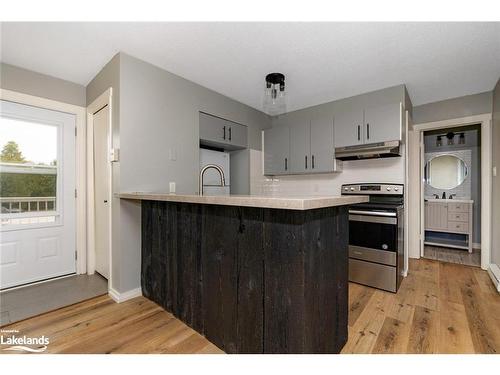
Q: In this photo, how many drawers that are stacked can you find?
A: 3